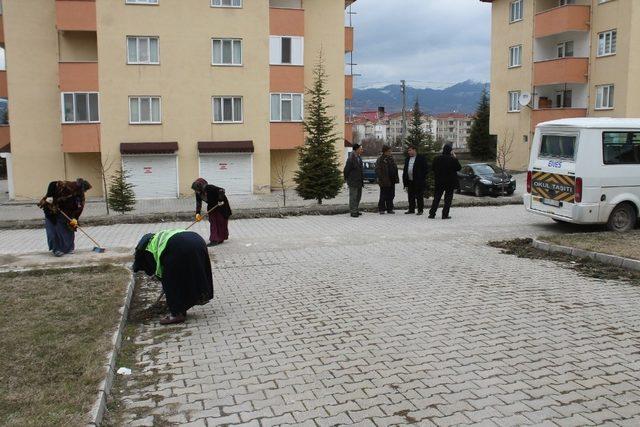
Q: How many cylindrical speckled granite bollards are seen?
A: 0